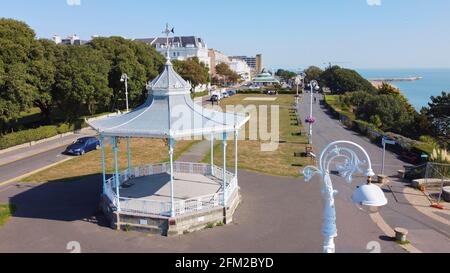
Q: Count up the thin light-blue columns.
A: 7